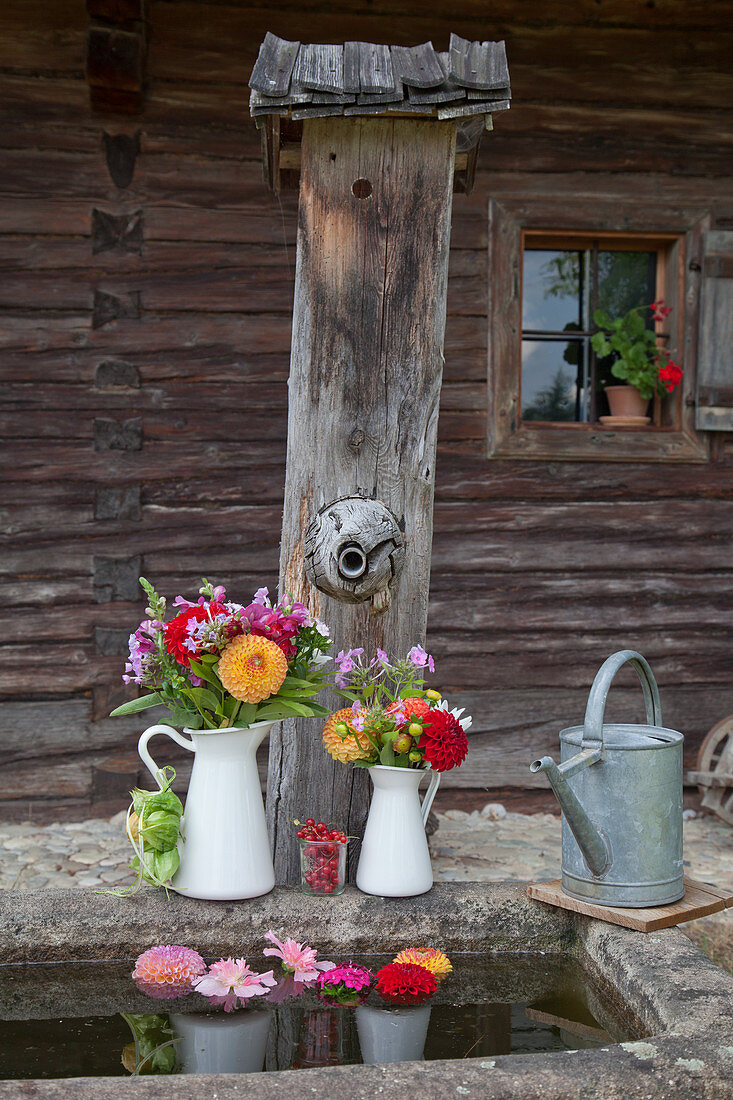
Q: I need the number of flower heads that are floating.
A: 6